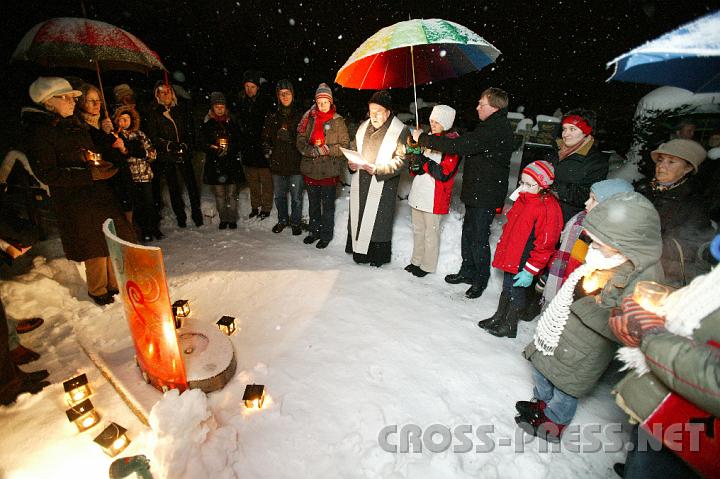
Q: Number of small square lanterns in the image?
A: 6